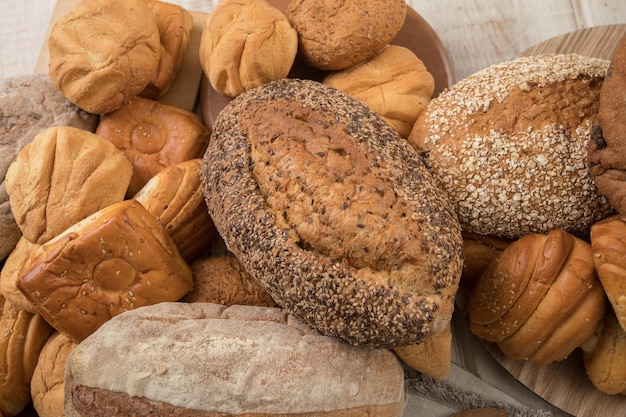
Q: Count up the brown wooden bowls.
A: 2